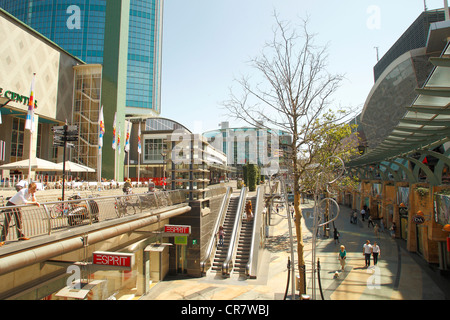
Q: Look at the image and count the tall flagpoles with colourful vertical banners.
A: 6